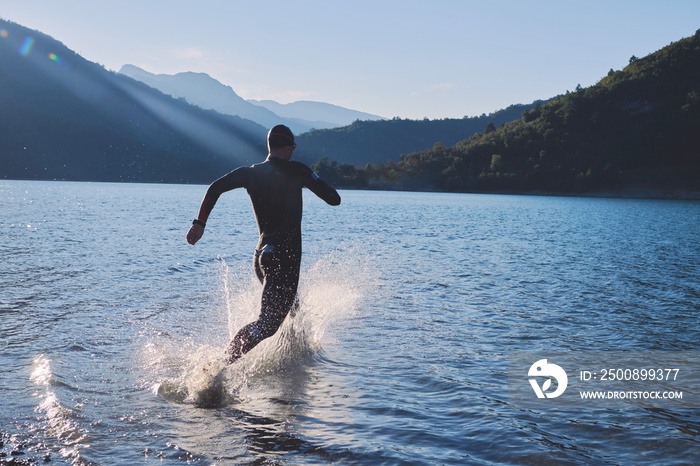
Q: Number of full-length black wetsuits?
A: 1